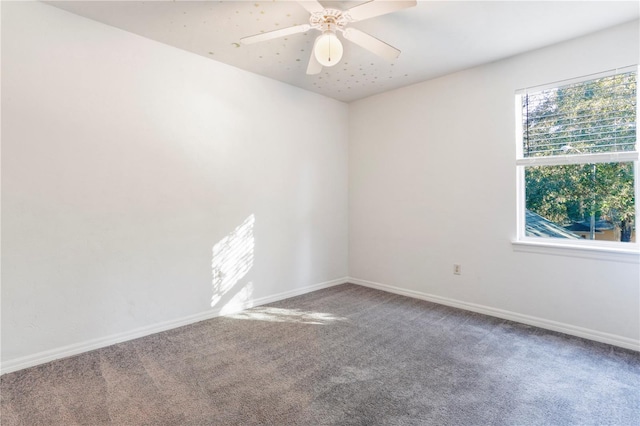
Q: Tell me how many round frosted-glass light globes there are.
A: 1